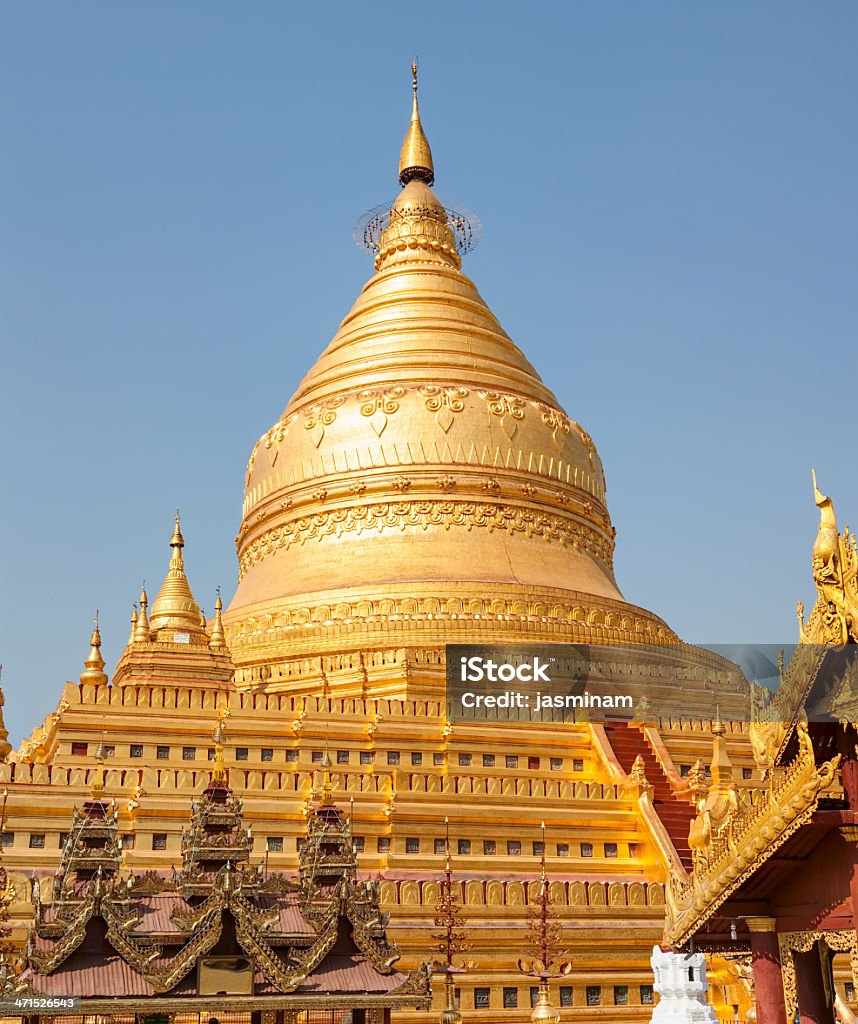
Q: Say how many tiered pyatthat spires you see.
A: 3